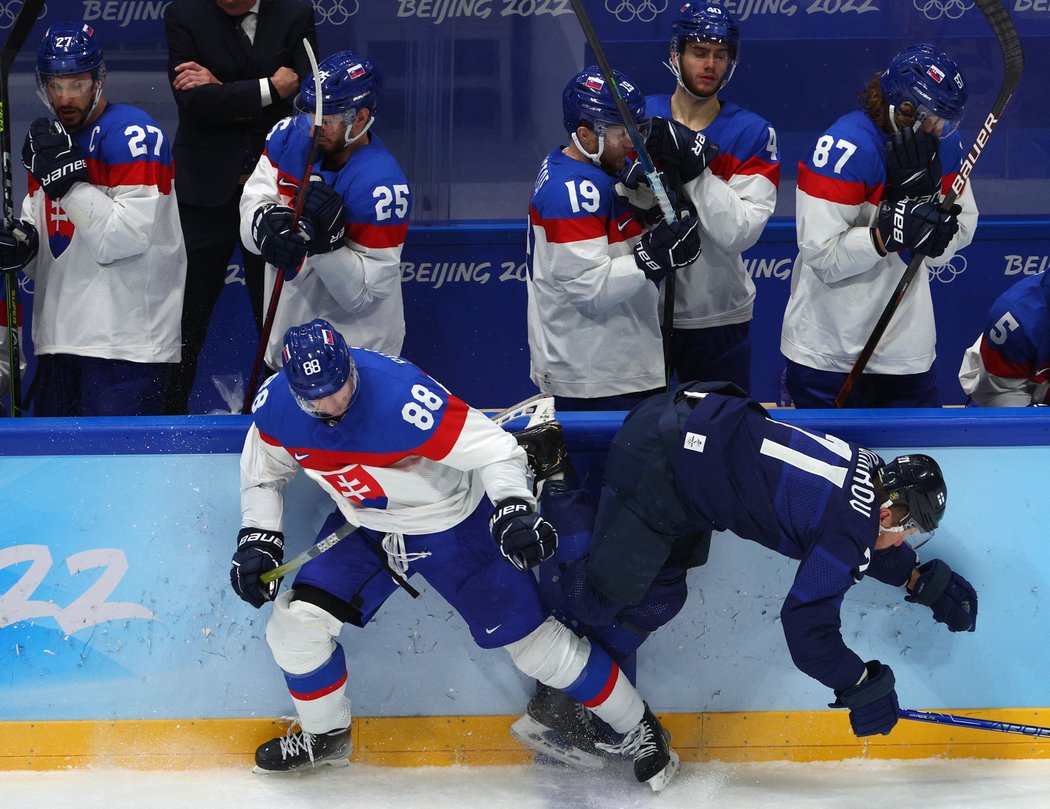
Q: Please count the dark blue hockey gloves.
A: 13